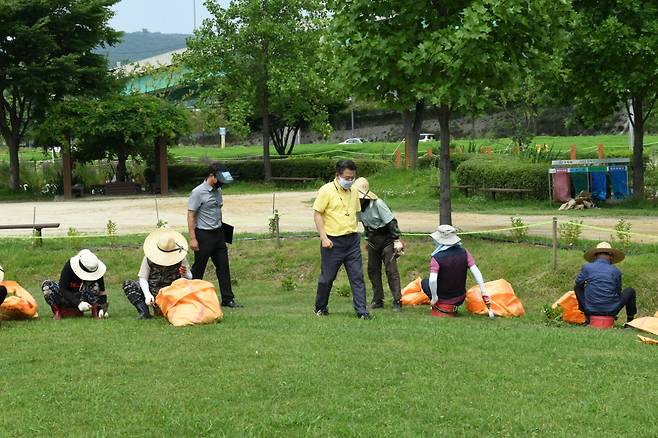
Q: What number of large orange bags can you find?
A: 6